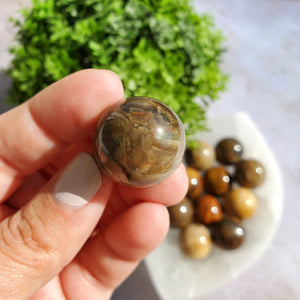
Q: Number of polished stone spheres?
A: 11